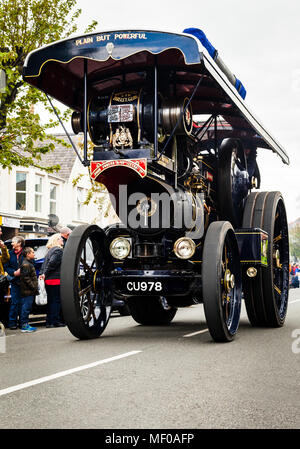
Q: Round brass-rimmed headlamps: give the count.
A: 2